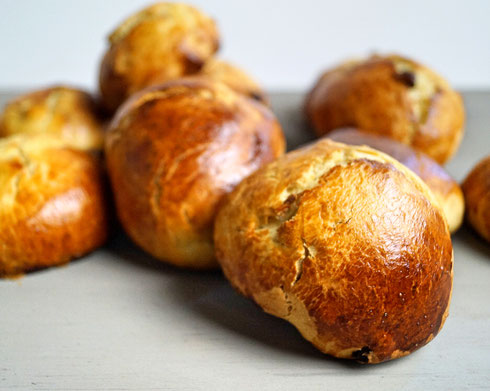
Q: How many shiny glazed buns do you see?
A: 9